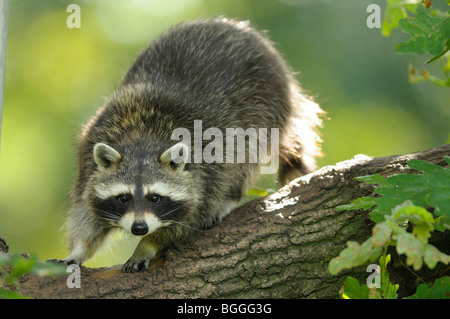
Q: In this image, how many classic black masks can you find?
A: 1